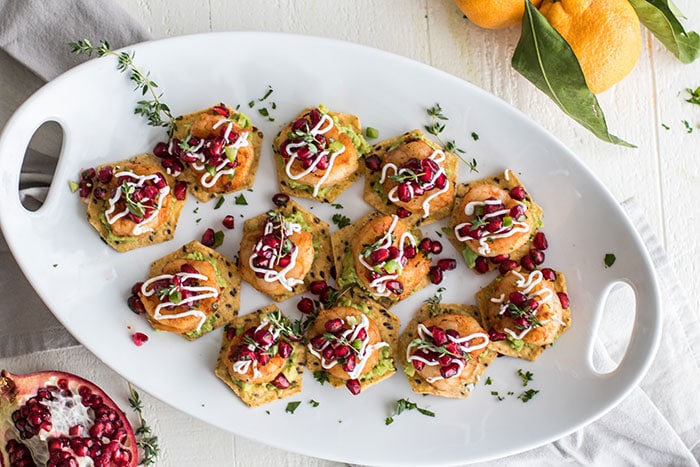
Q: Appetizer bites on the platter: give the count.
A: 12